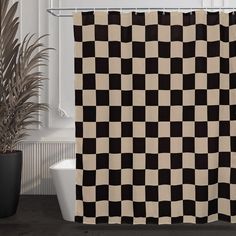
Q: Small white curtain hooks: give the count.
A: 12